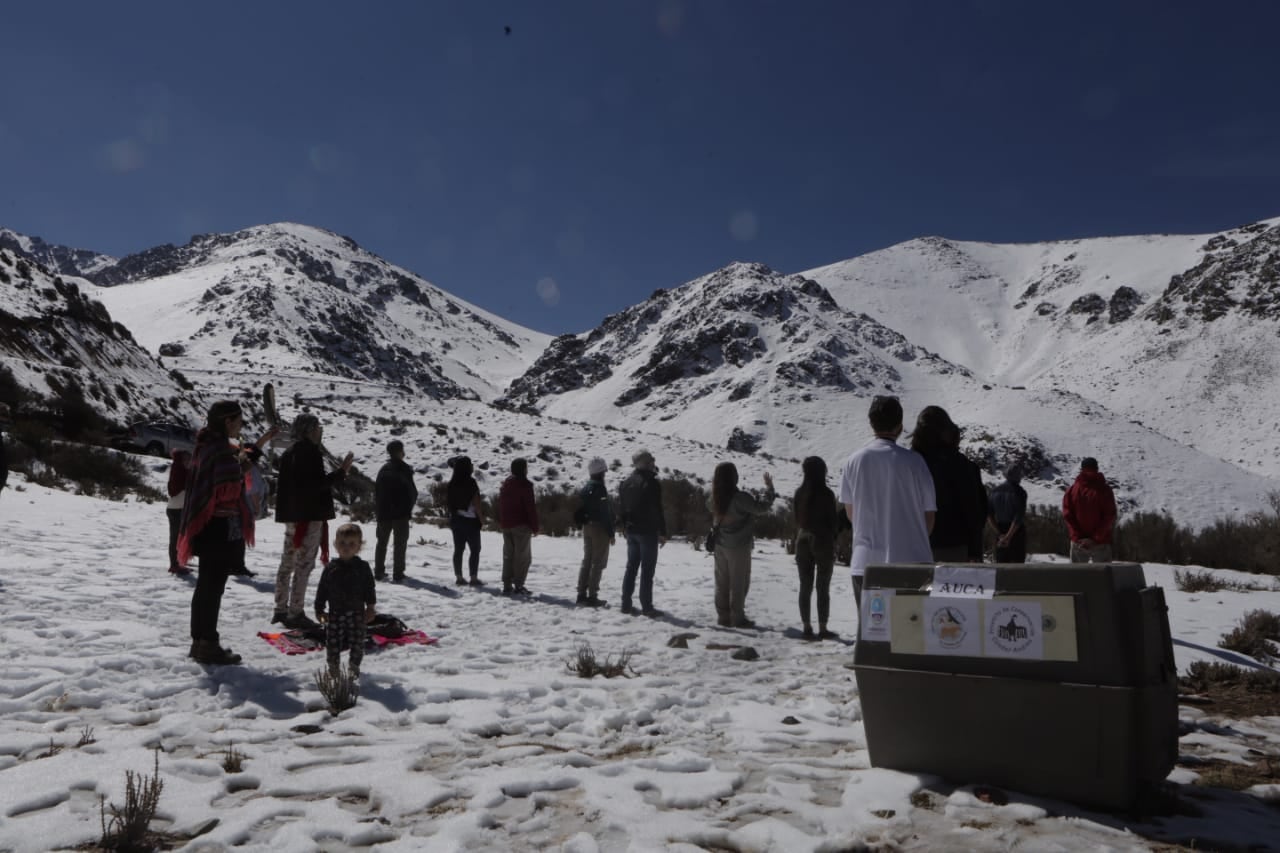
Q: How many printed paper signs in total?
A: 4